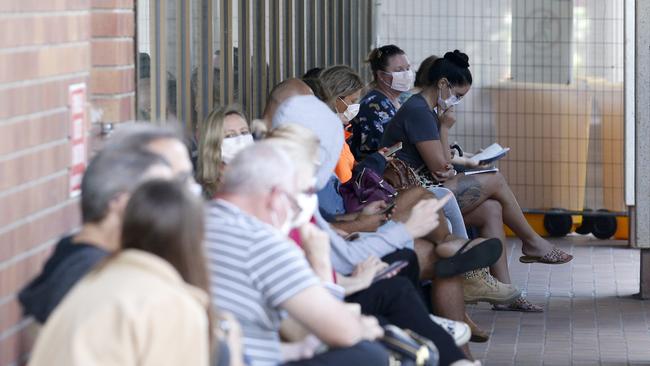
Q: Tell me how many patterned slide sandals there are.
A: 2